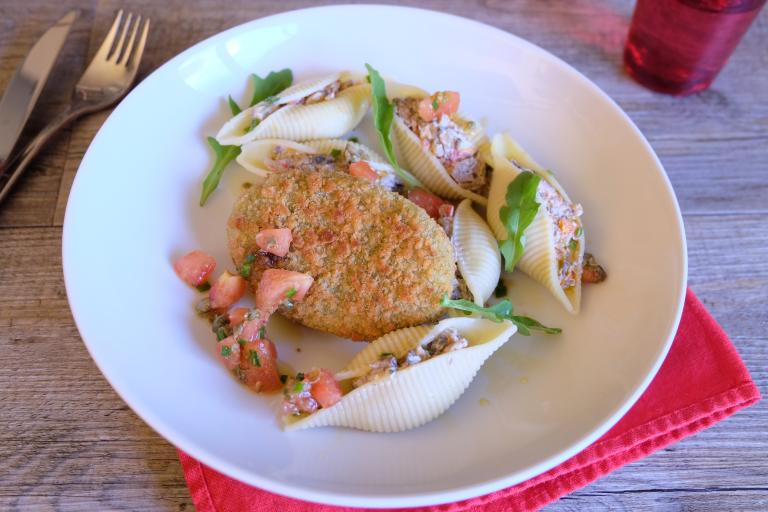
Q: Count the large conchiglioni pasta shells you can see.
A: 6